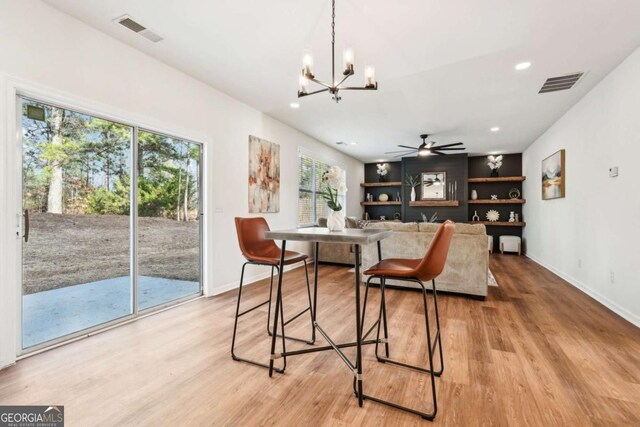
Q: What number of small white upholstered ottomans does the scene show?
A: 2